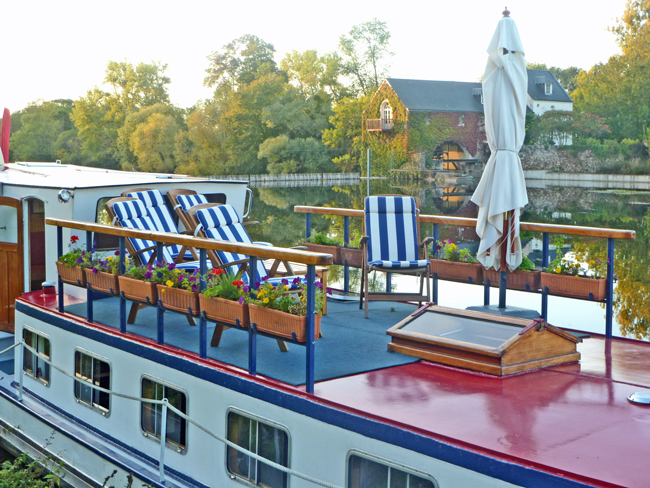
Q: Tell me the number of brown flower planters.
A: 11